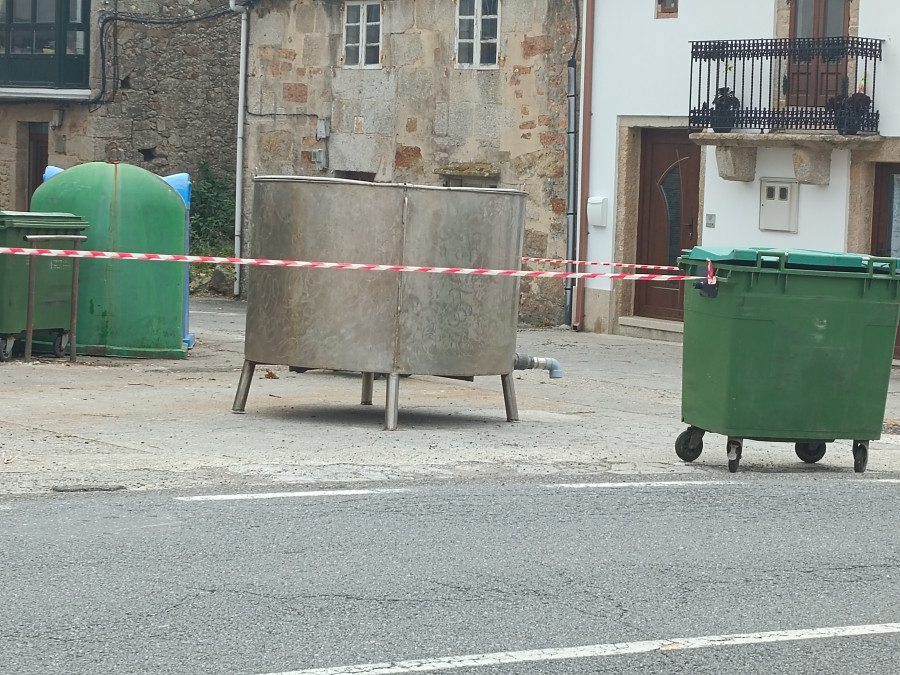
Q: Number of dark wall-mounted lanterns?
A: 0